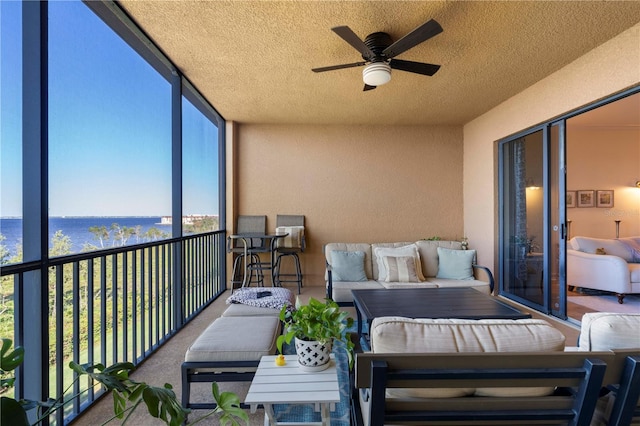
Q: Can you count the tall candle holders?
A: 2